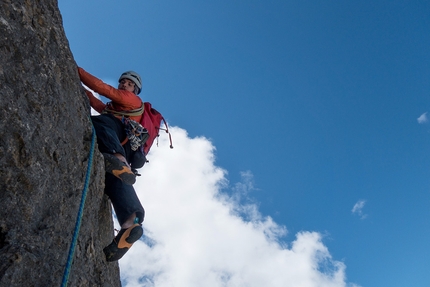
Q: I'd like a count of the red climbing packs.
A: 1